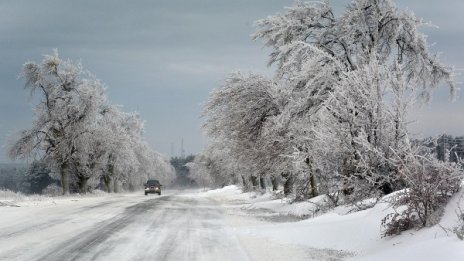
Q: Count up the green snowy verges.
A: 0